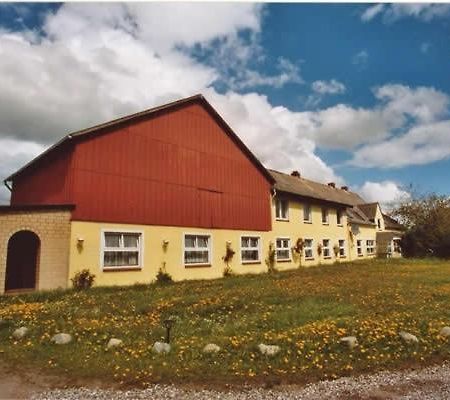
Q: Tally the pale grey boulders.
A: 9